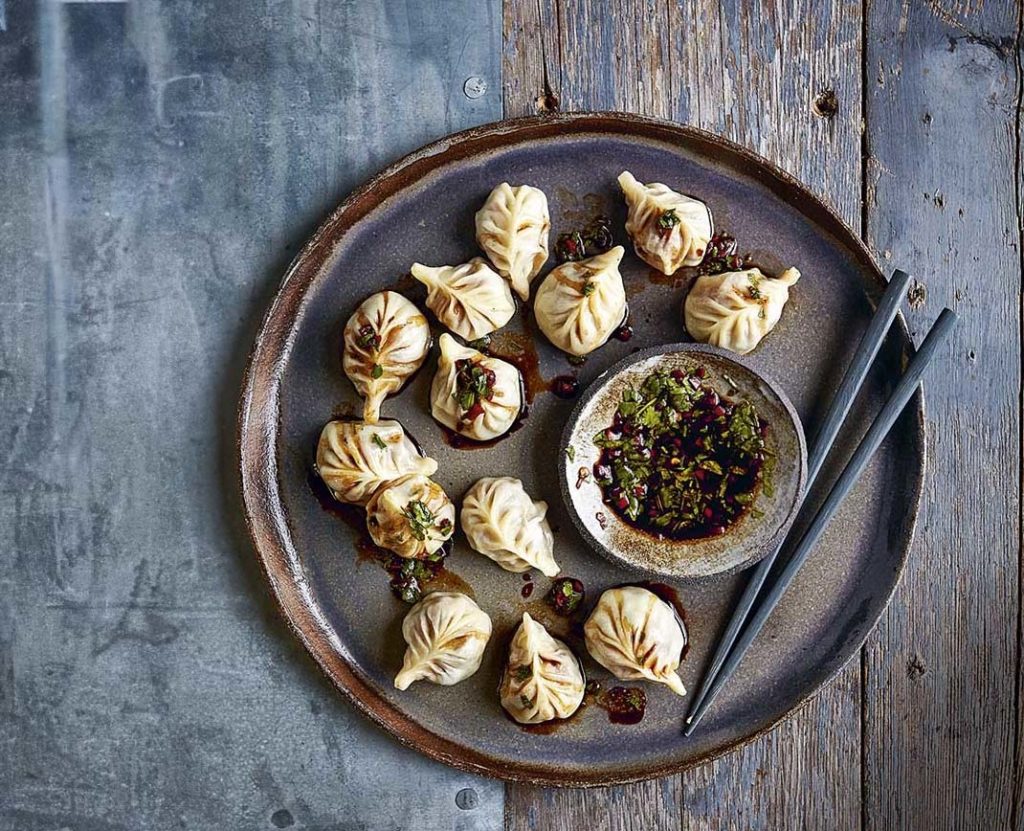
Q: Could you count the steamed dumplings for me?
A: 13